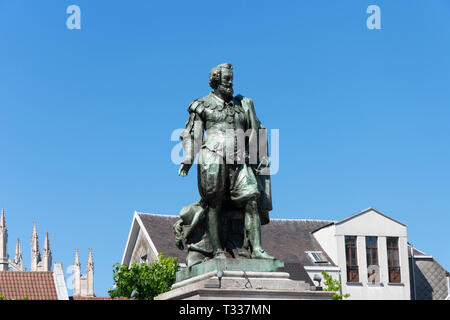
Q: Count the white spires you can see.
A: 6